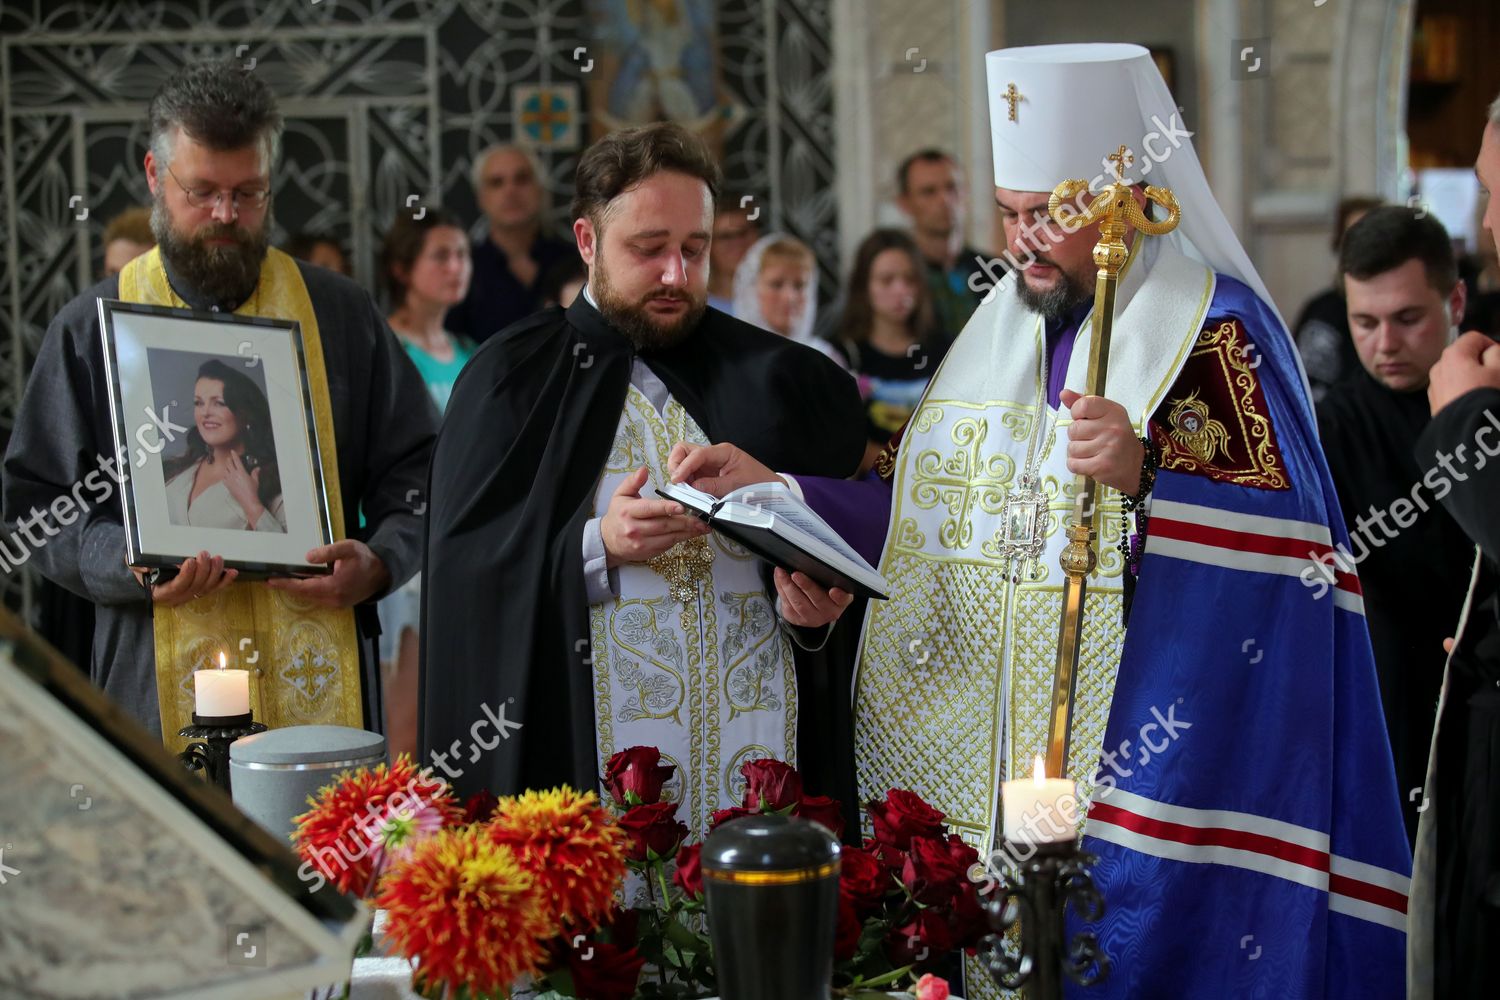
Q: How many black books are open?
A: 1